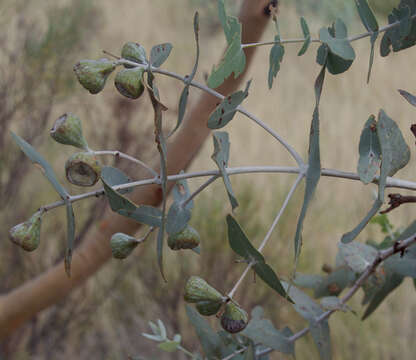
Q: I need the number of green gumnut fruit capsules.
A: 11